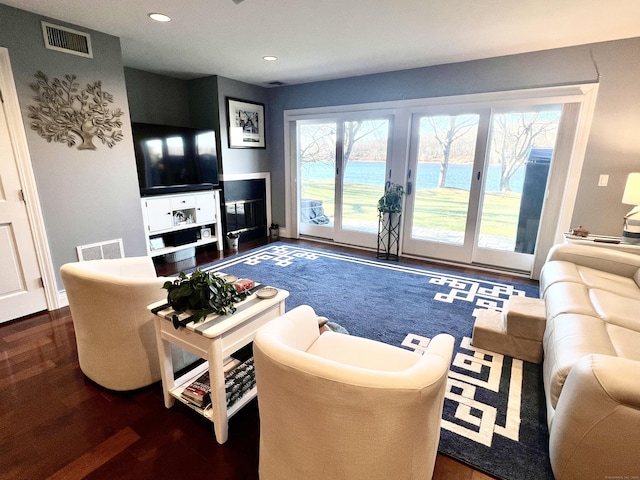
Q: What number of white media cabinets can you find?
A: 1